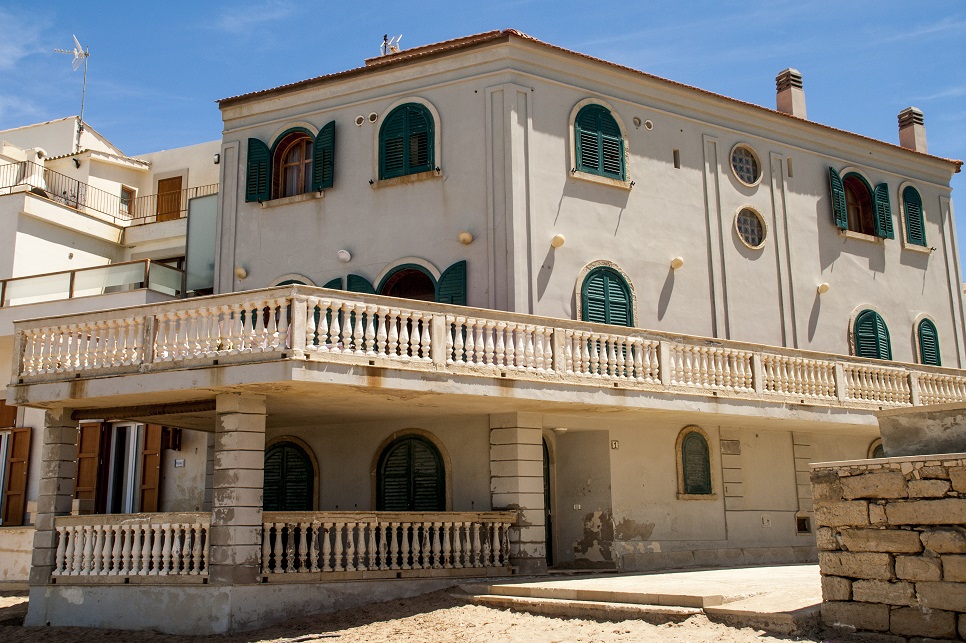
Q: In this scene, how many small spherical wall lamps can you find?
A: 6